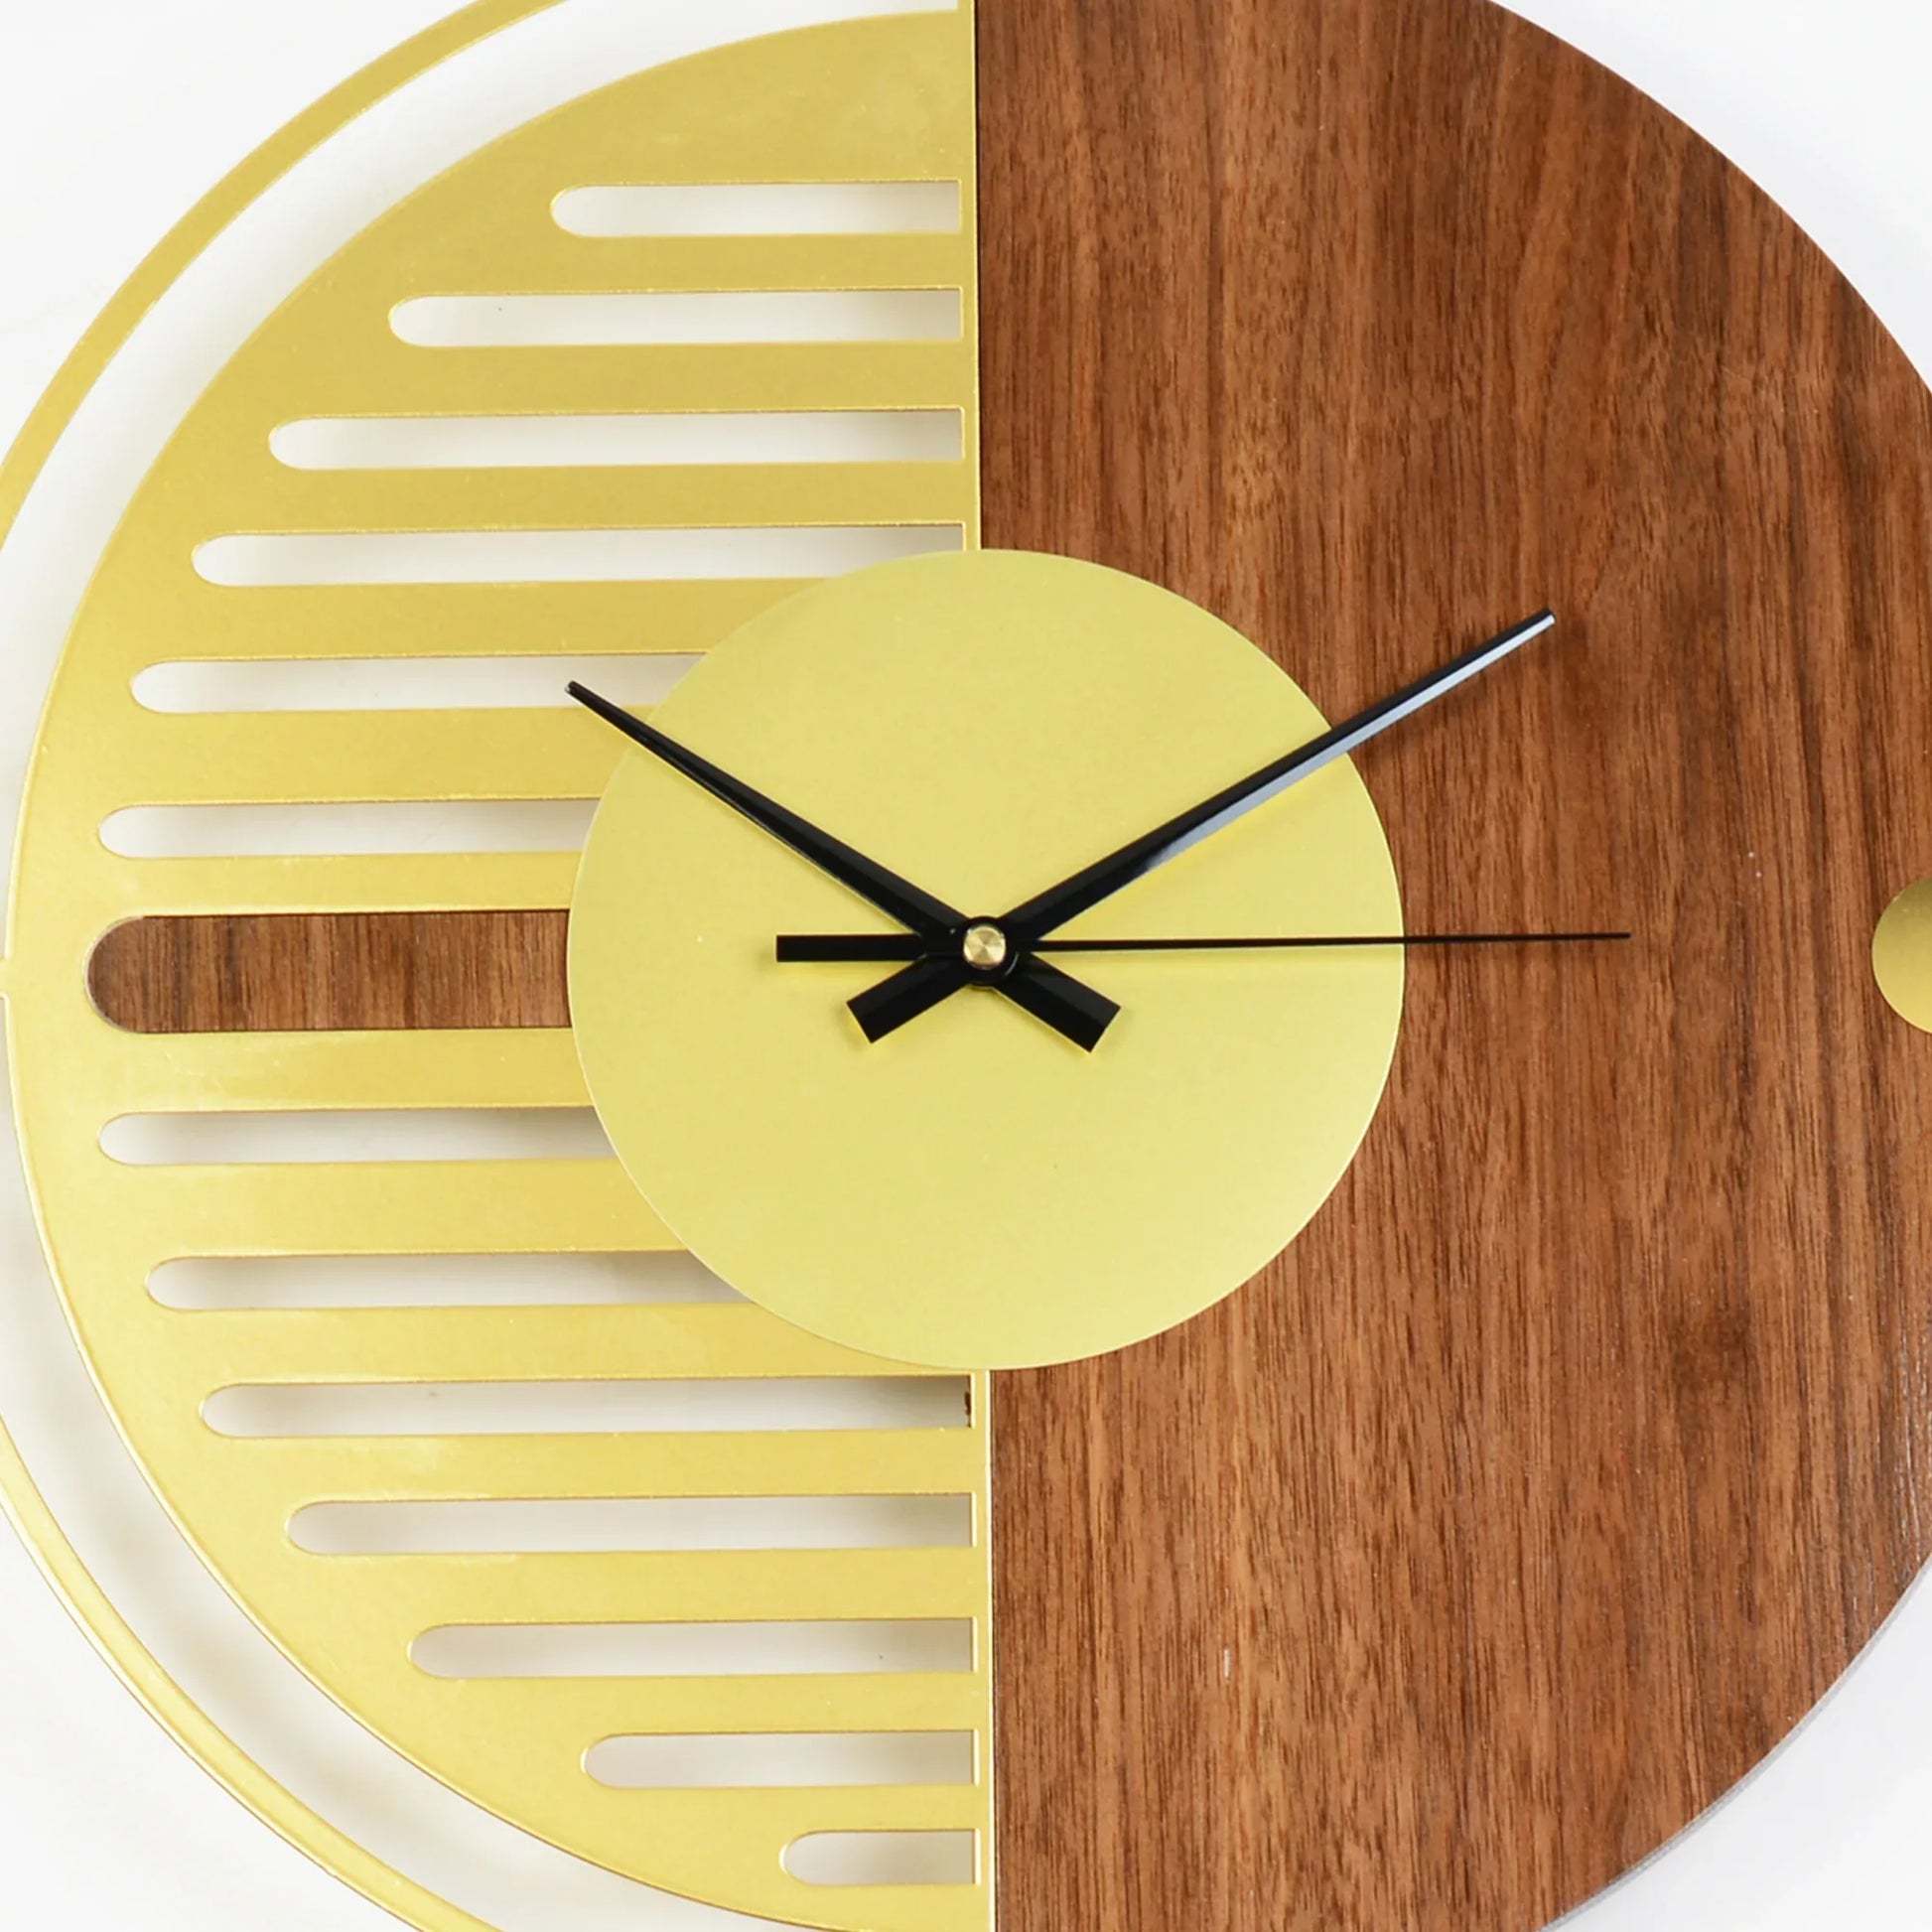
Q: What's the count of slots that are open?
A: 13